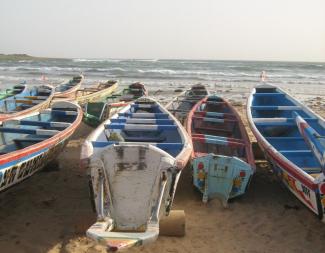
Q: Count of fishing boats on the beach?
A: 10